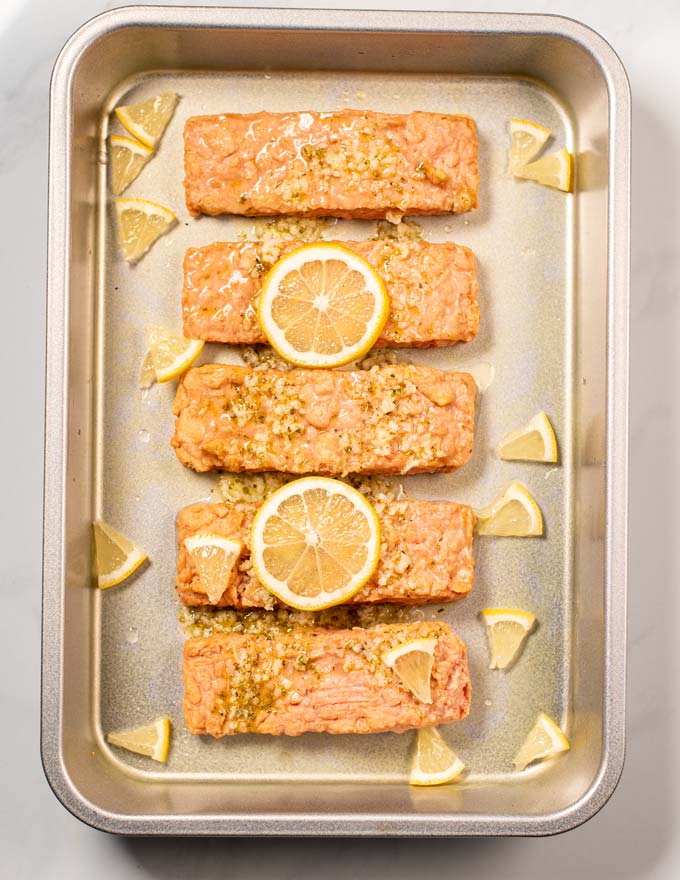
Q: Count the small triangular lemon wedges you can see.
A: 15